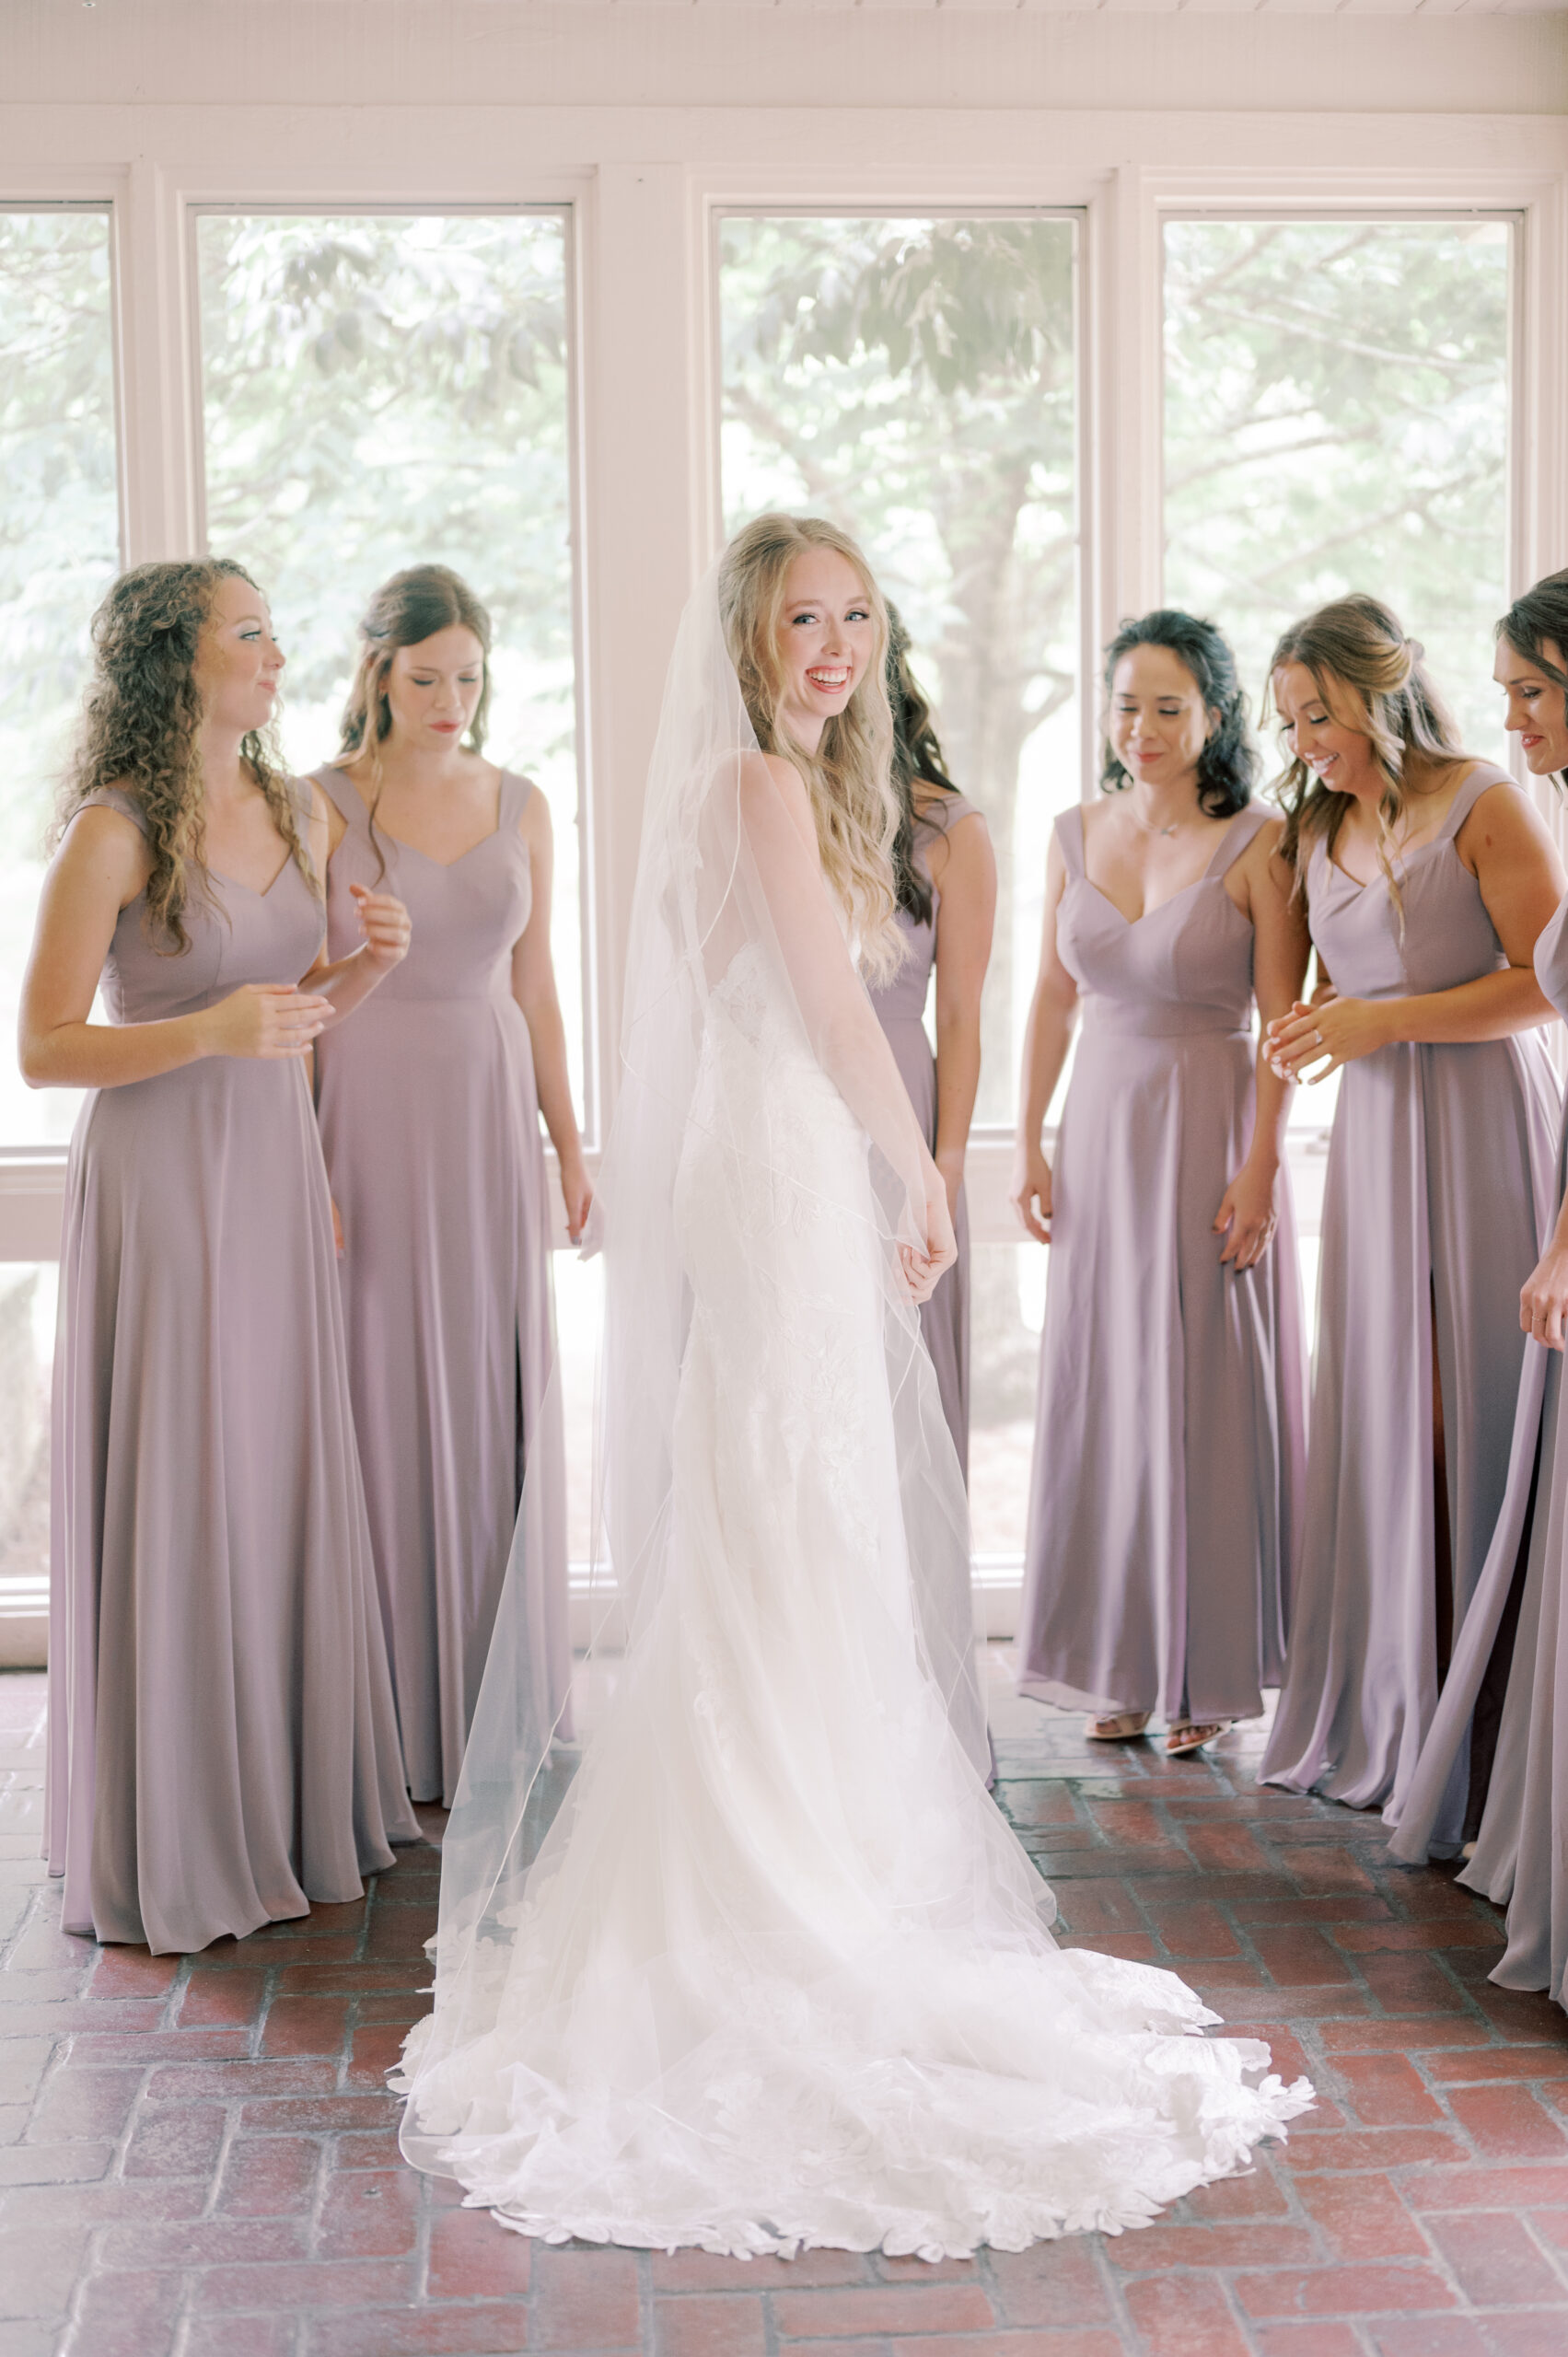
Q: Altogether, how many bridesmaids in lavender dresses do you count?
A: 6